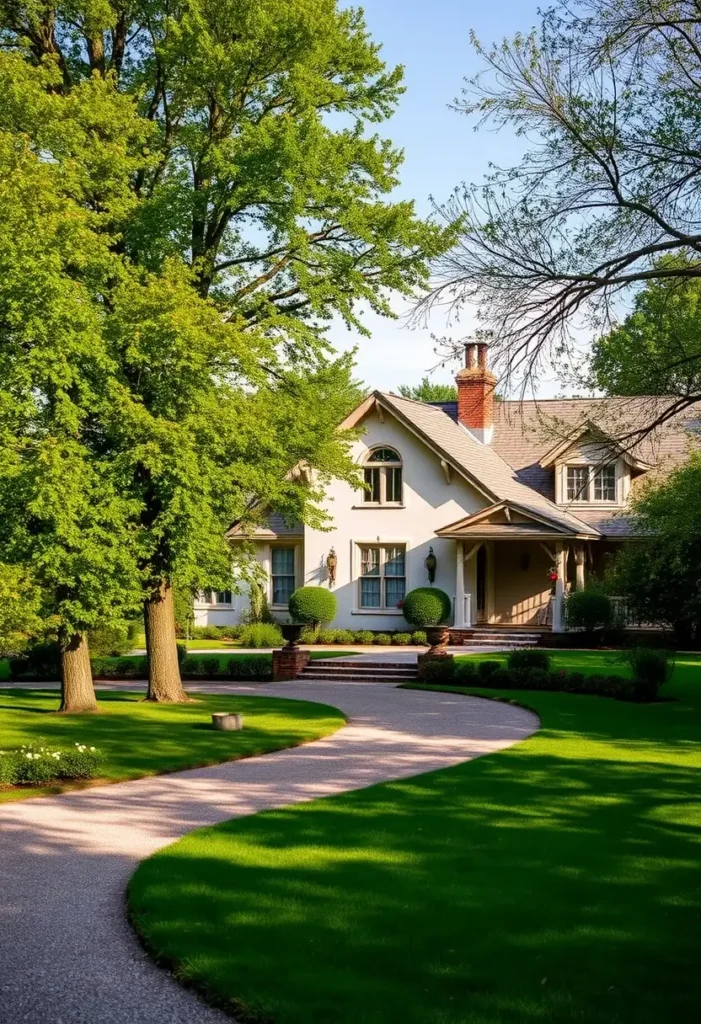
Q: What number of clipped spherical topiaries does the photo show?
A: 2